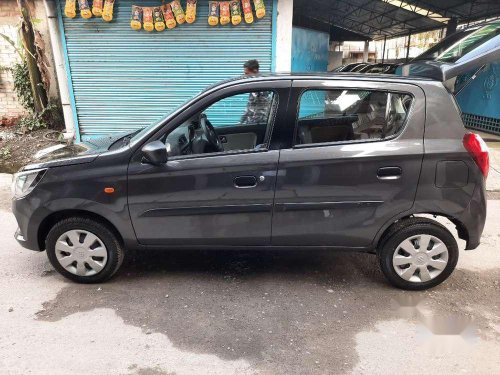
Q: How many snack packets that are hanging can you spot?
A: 15